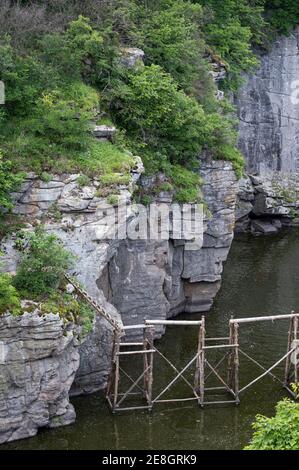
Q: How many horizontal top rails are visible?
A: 3